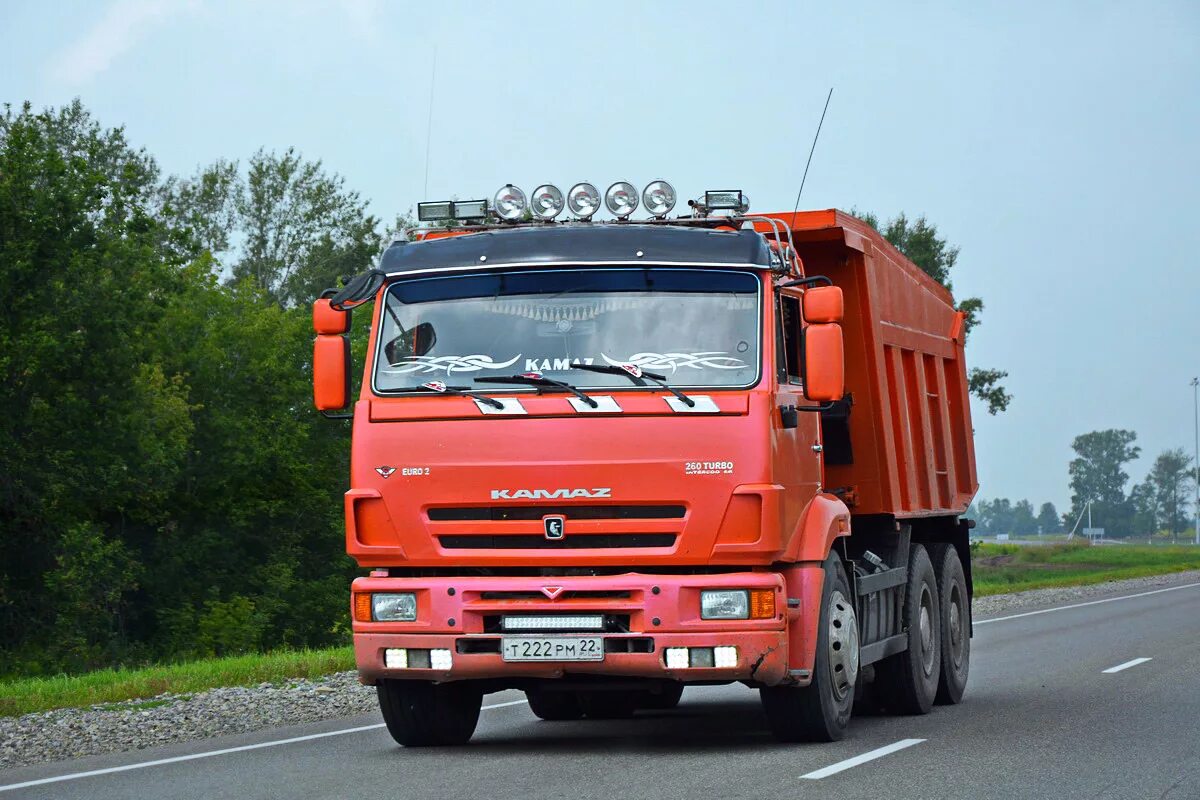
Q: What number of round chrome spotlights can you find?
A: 5